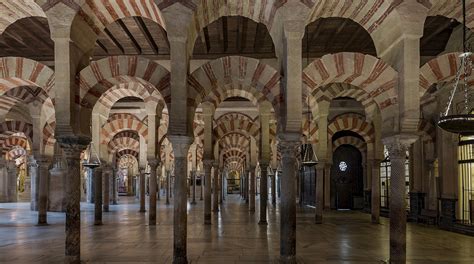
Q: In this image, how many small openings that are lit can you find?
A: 1